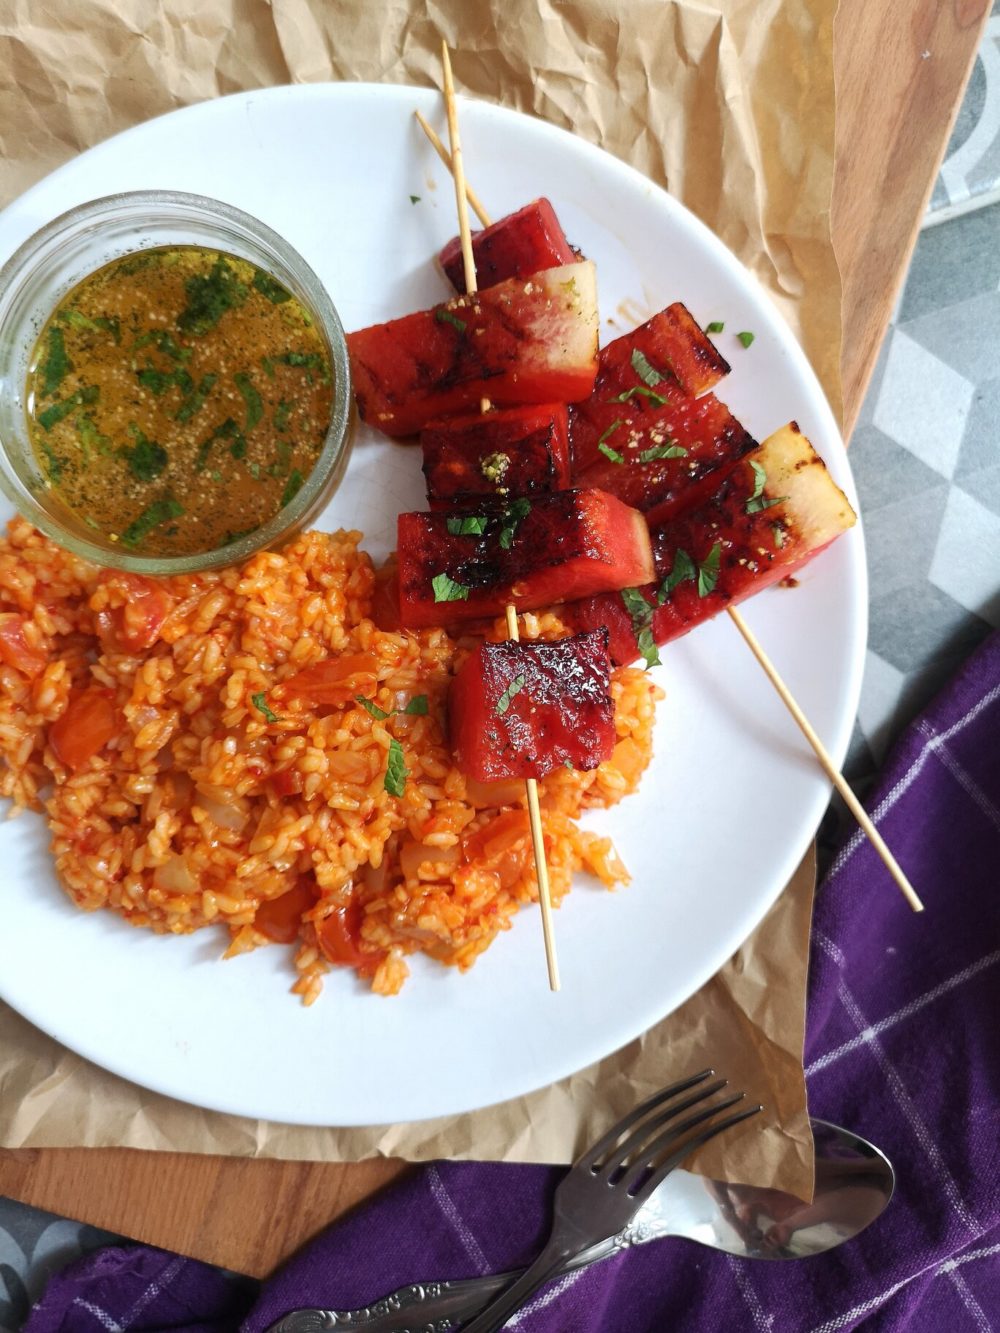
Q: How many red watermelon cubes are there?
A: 8